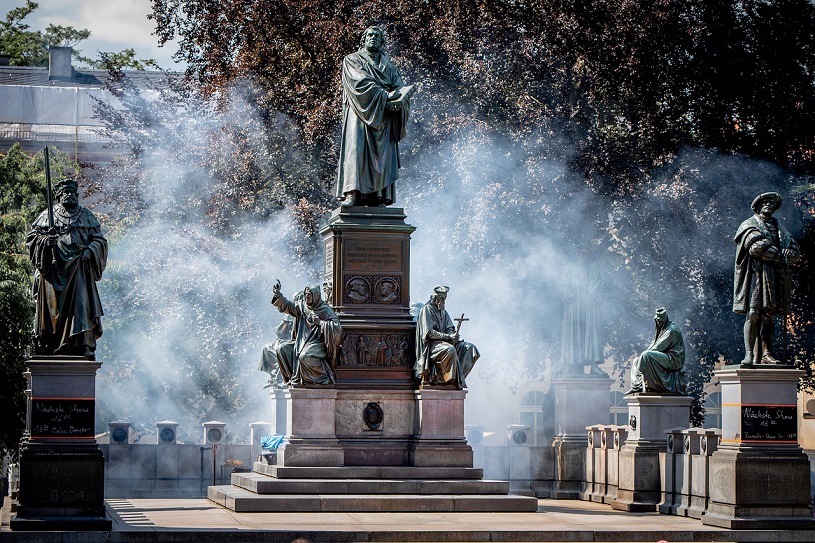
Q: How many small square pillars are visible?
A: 12